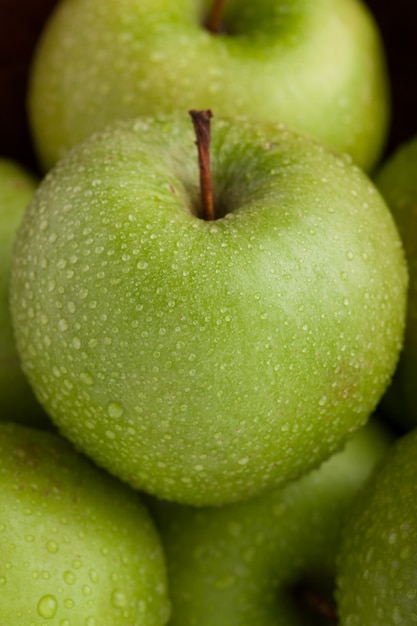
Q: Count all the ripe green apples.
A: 7